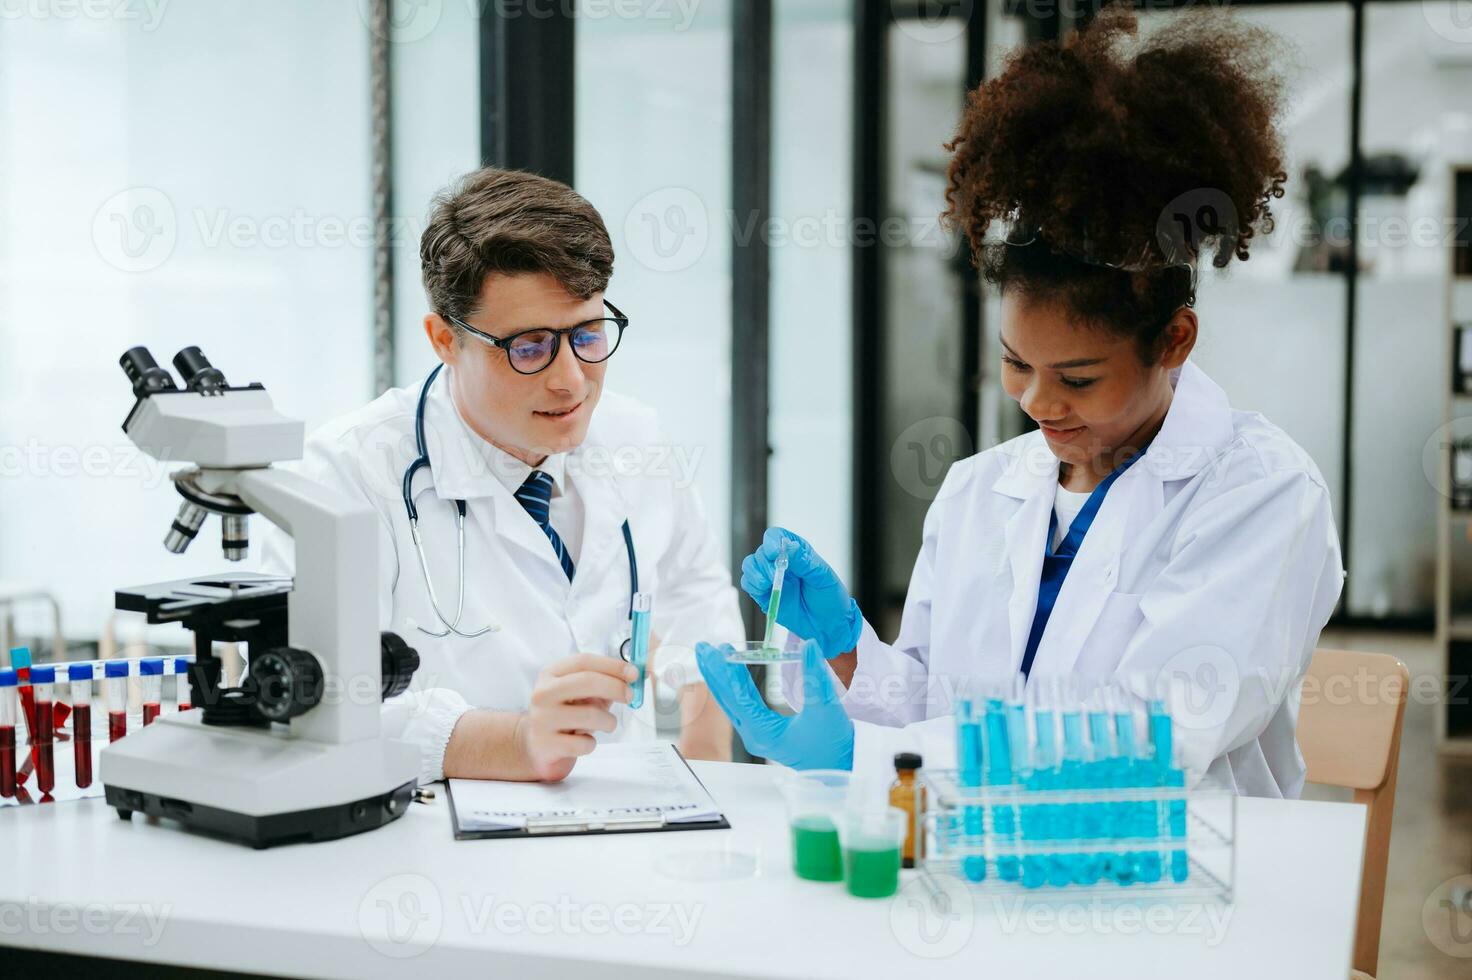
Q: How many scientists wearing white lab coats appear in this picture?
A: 2